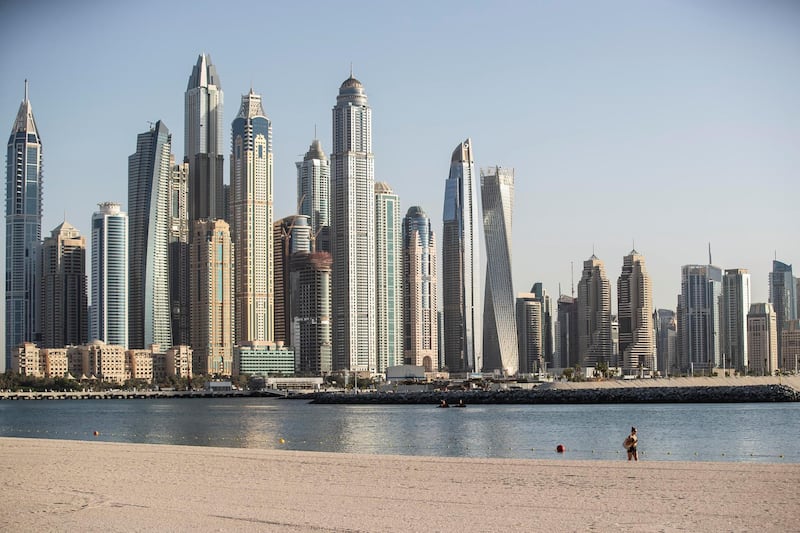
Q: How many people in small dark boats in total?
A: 2